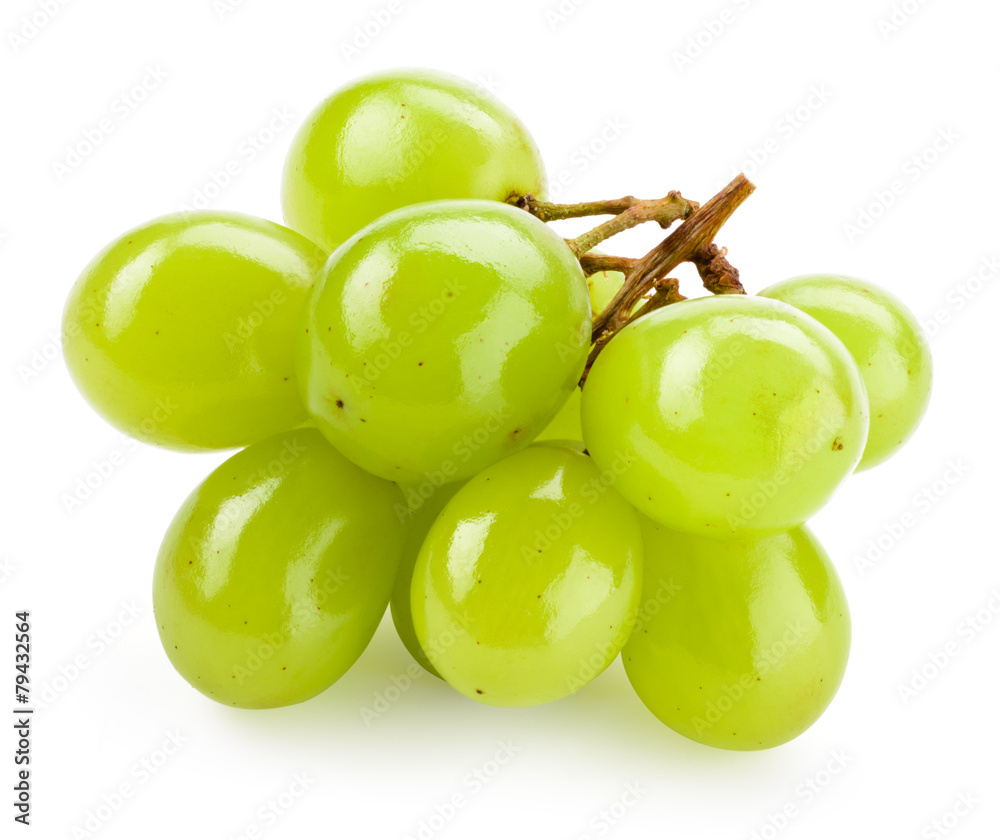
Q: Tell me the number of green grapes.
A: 10